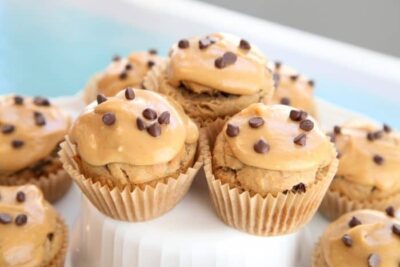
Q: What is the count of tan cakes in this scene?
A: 9